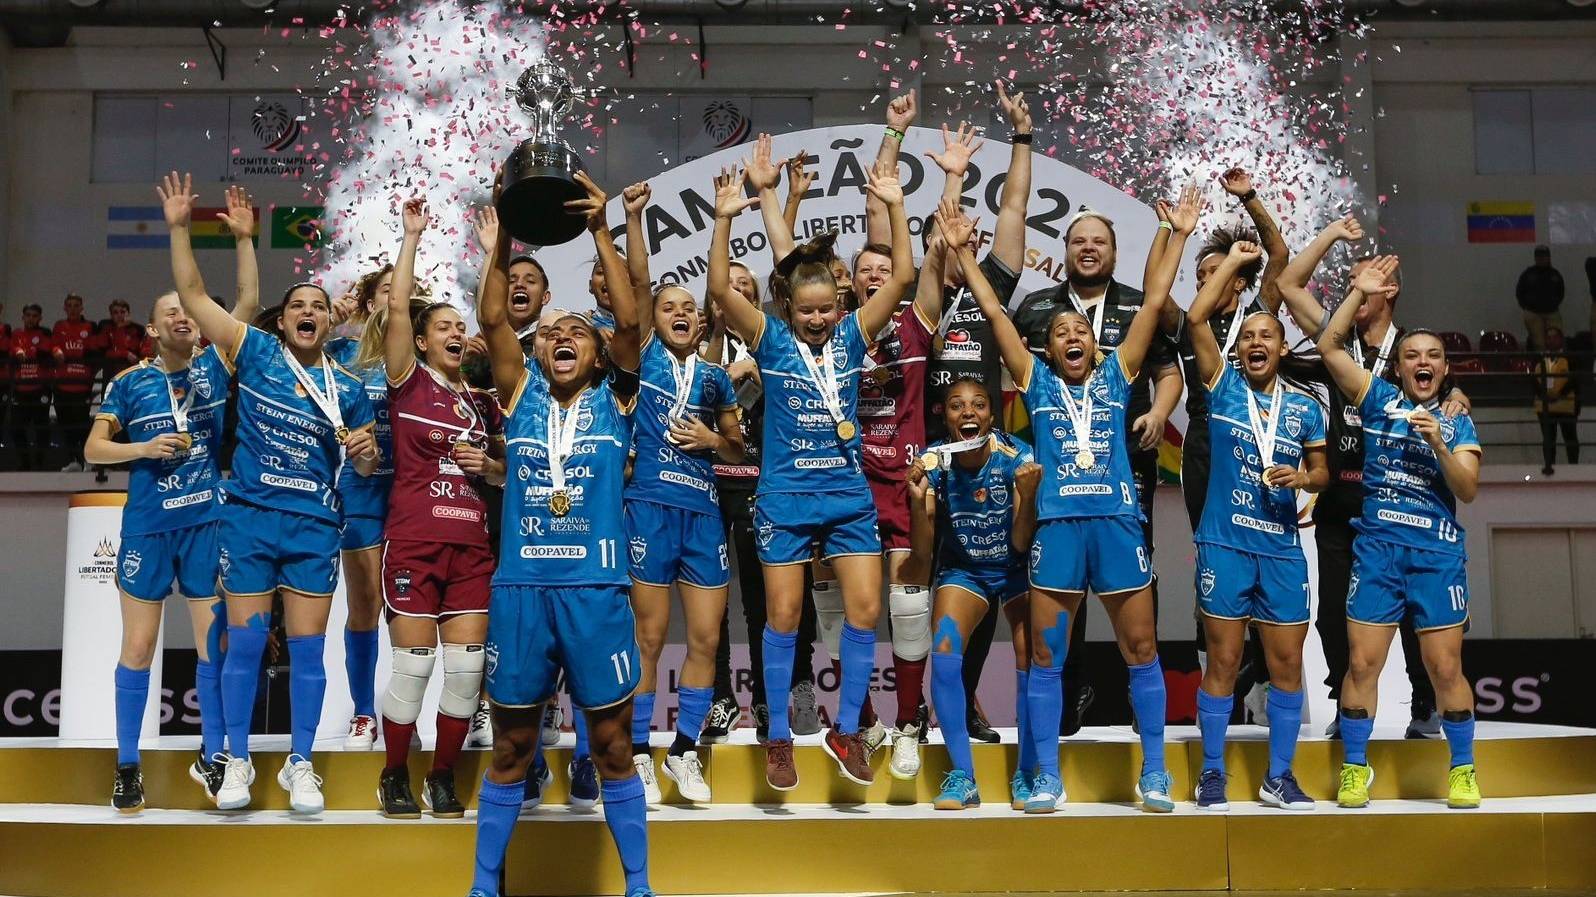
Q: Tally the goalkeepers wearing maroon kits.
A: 2